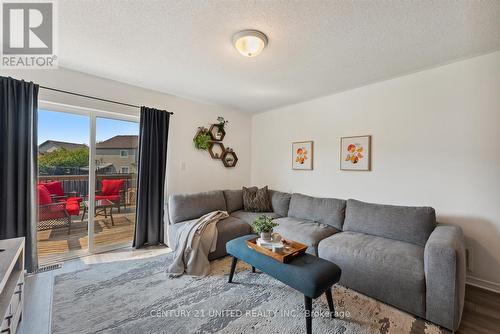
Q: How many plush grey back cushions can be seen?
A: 5